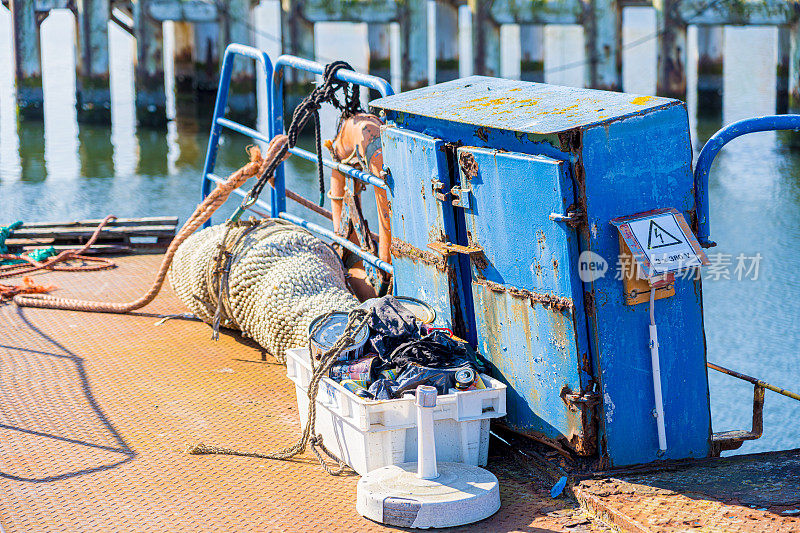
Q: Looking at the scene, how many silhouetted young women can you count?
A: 0